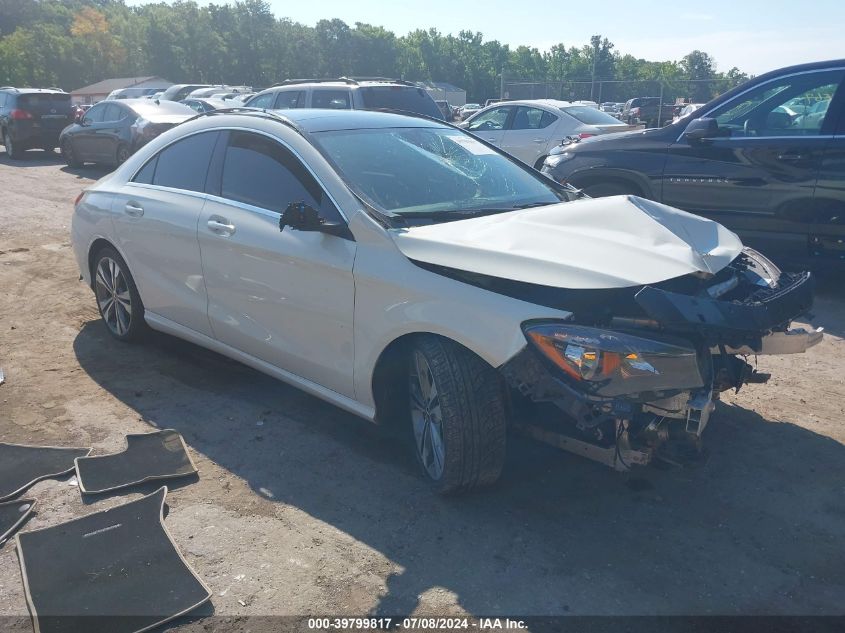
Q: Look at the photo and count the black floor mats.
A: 4